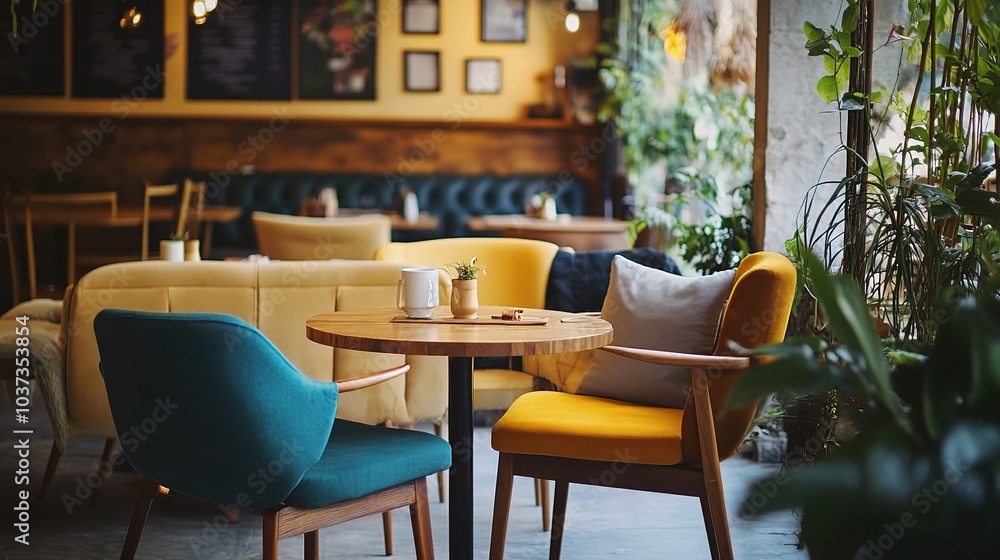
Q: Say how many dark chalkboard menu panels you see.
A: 4